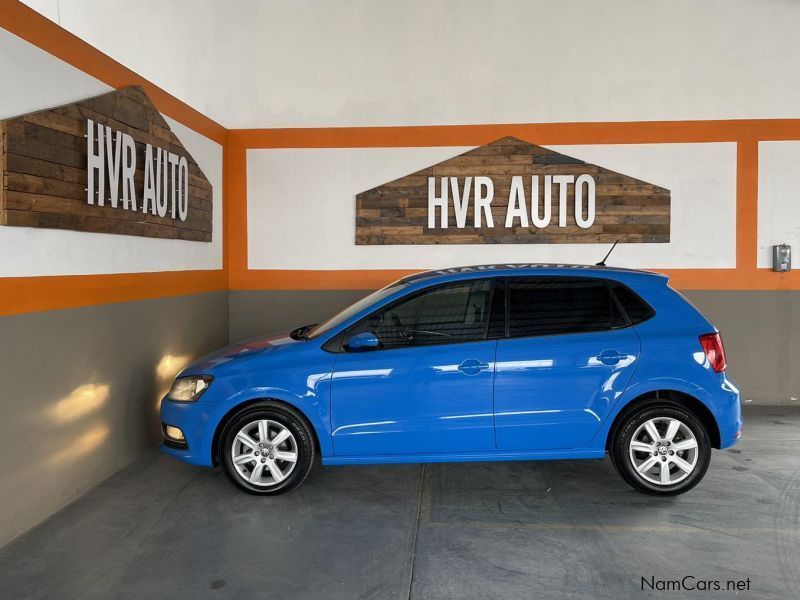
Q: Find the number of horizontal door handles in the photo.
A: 2